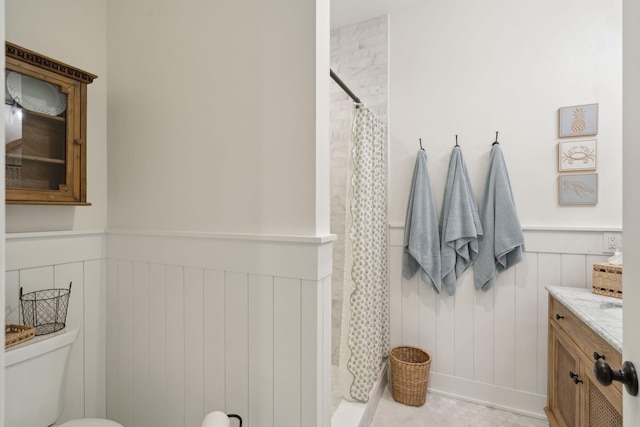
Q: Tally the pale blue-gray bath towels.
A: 3